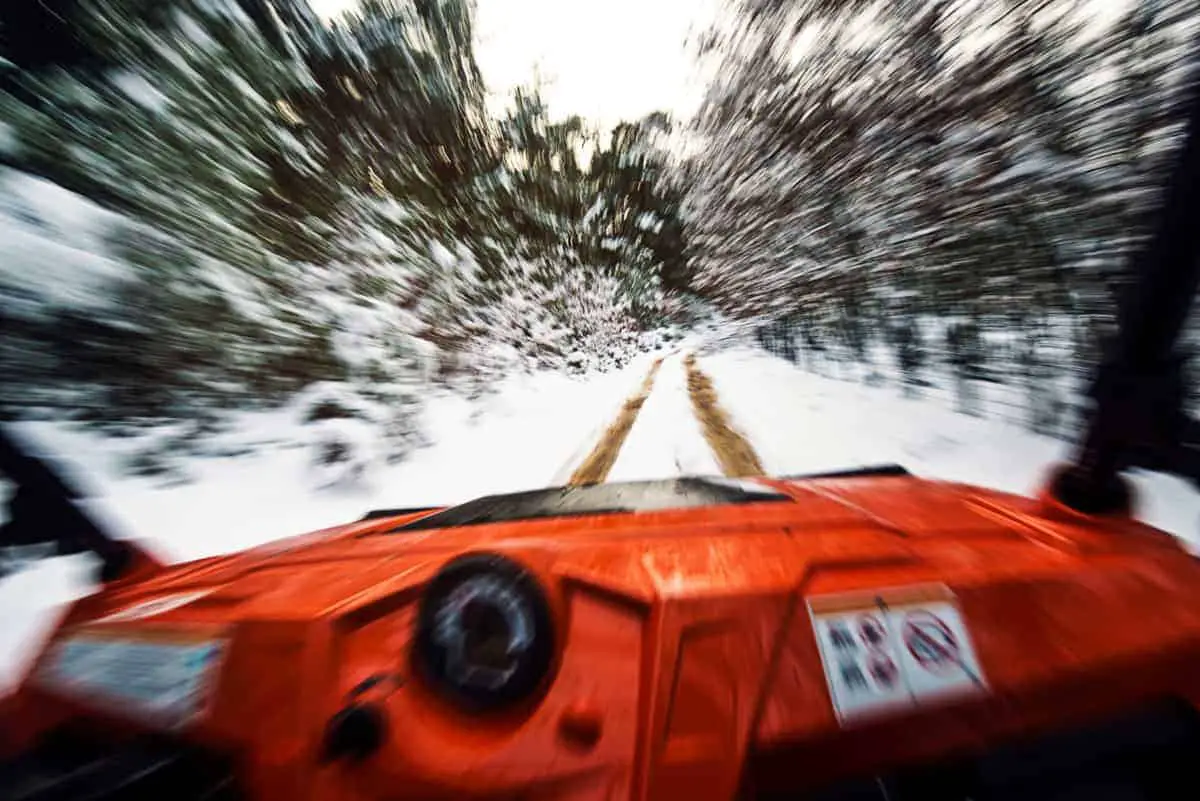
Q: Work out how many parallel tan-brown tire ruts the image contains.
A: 2